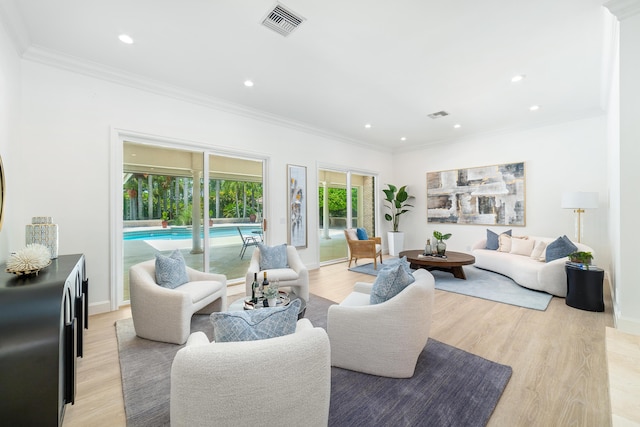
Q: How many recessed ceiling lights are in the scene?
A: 7